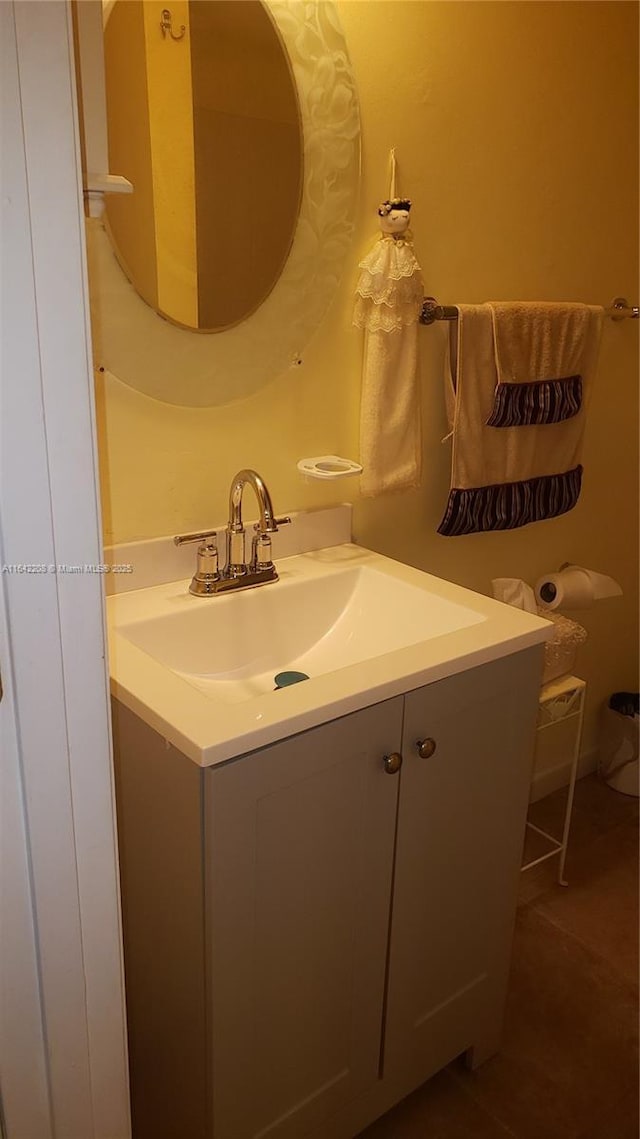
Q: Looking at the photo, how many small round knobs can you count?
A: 2